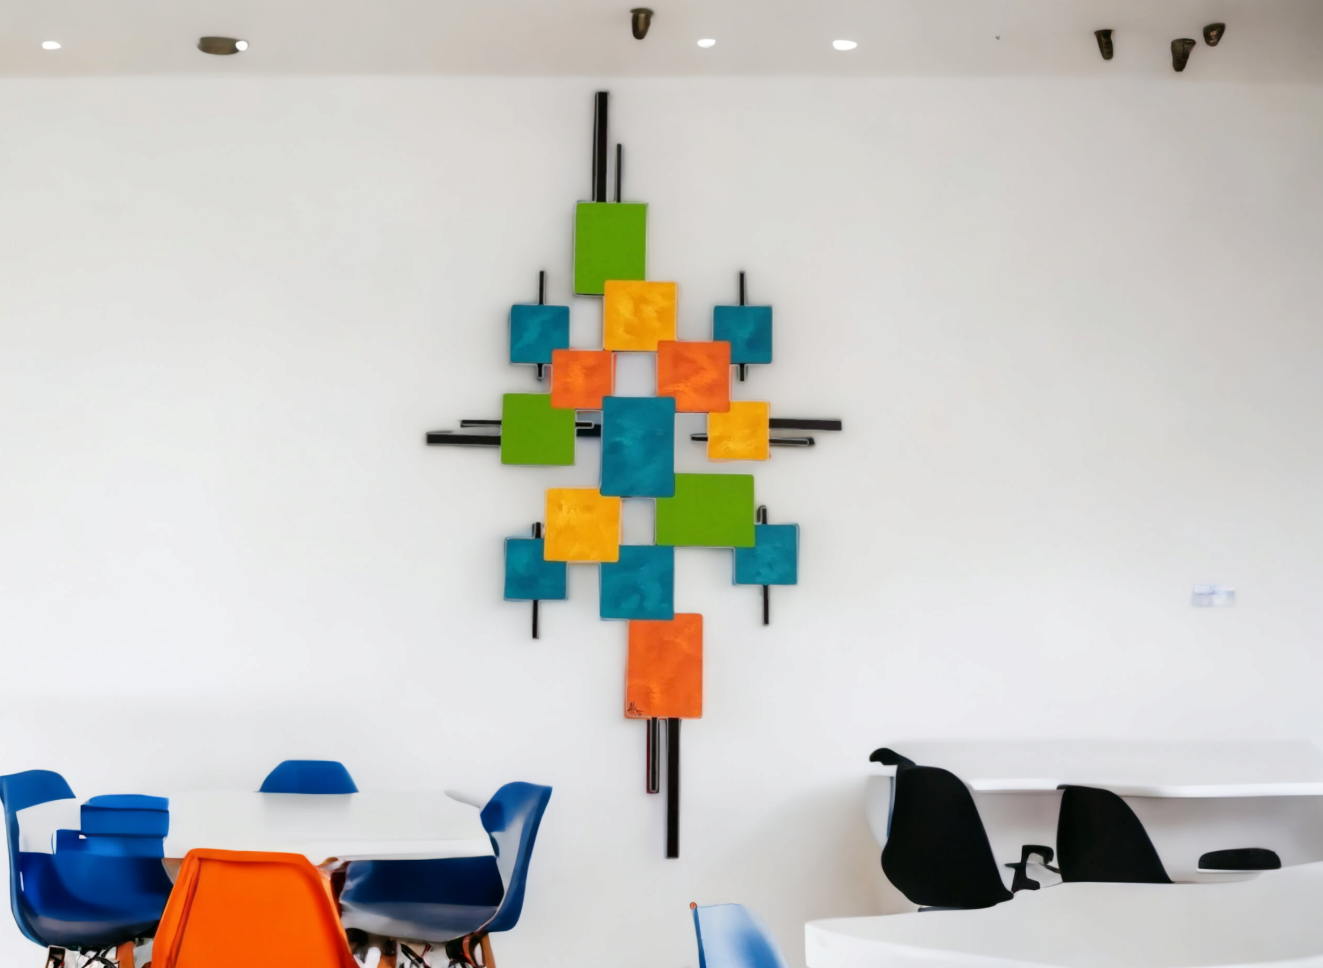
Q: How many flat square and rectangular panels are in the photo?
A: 15